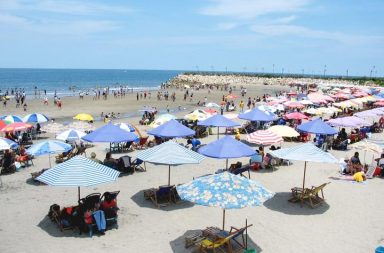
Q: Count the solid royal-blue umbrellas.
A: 6